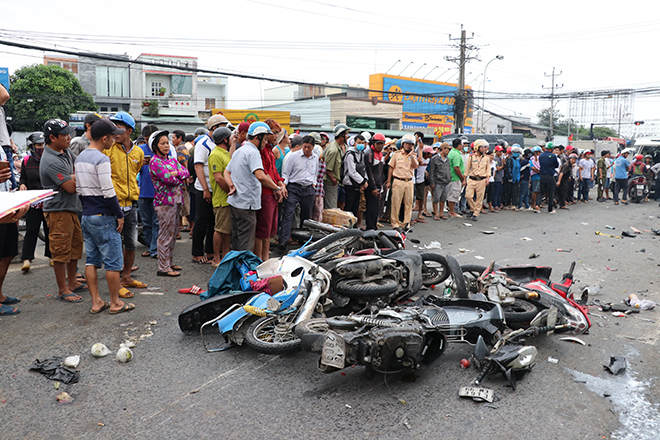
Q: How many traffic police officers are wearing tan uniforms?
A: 2